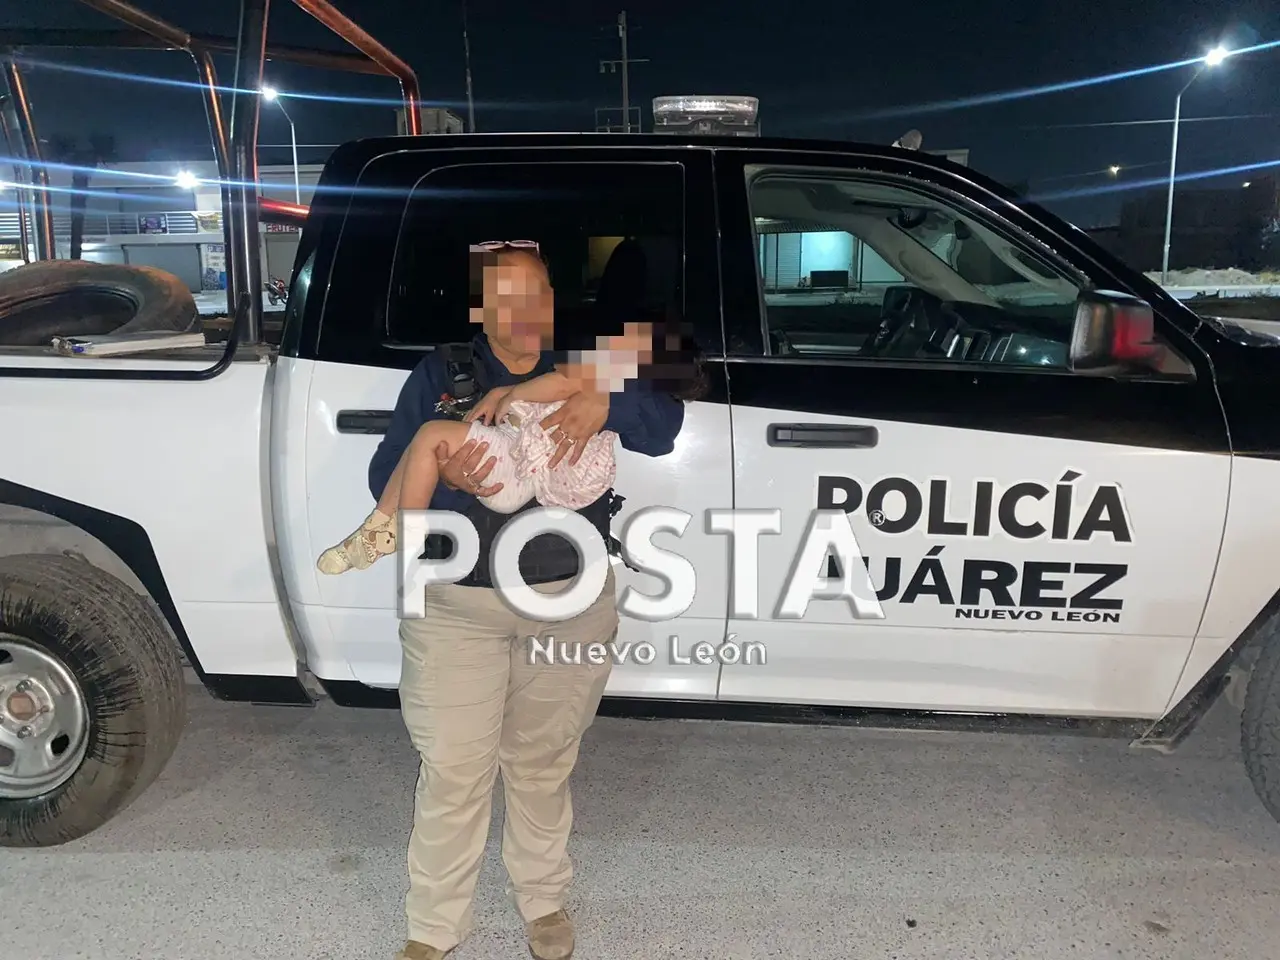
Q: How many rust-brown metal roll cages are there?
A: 1